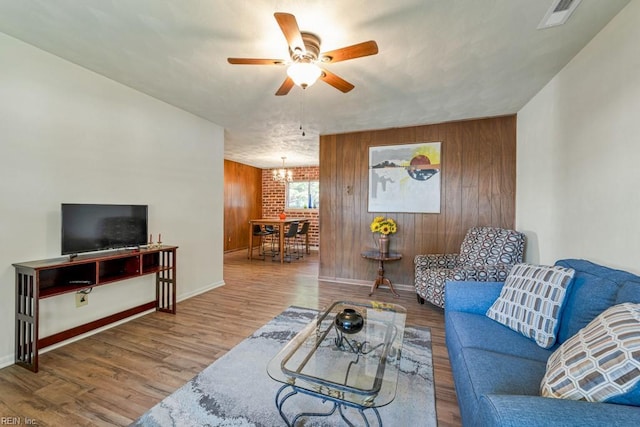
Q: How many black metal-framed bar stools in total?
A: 4